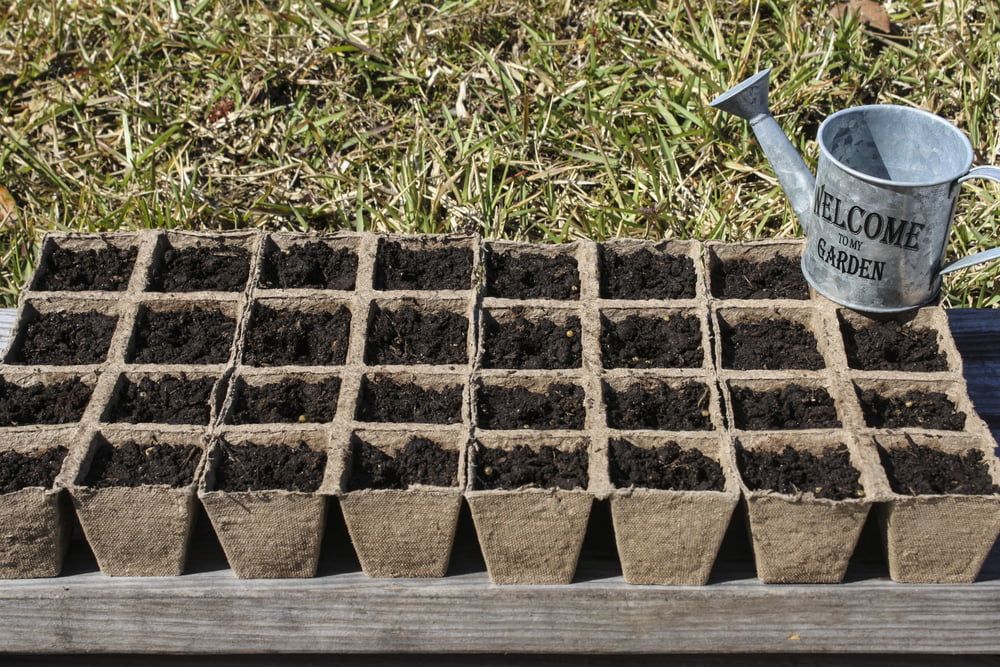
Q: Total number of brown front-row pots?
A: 8